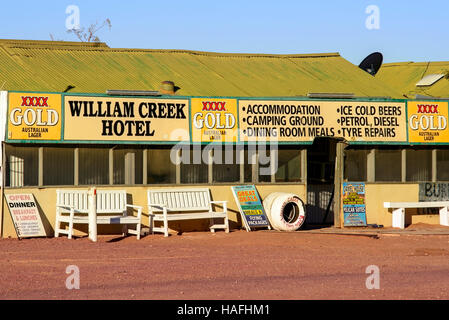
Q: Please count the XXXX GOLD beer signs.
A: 3